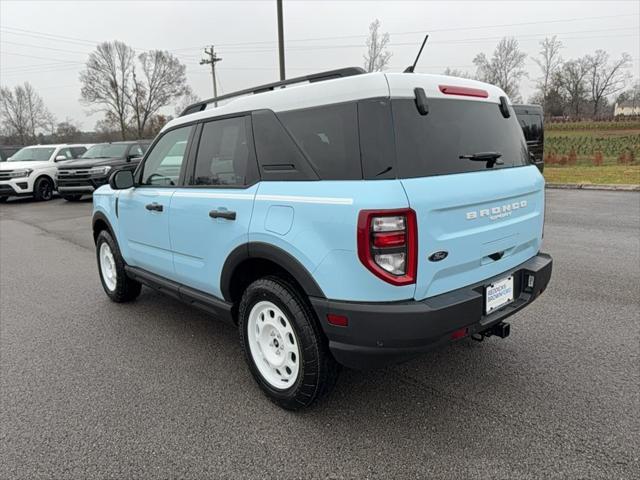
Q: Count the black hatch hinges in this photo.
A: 2